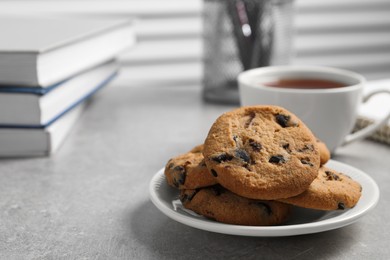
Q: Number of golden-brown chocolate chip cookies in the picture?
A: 5